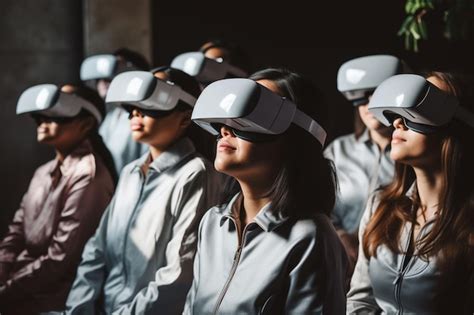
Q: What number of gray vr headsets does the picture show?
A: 7